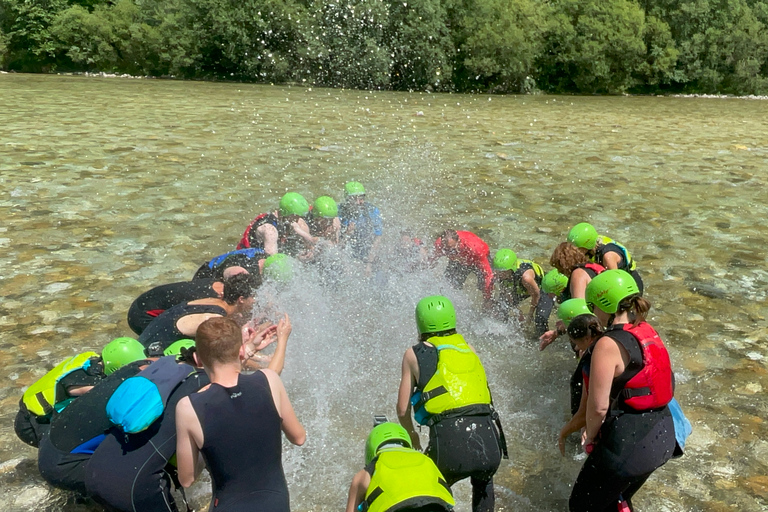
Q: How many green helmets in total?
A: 13